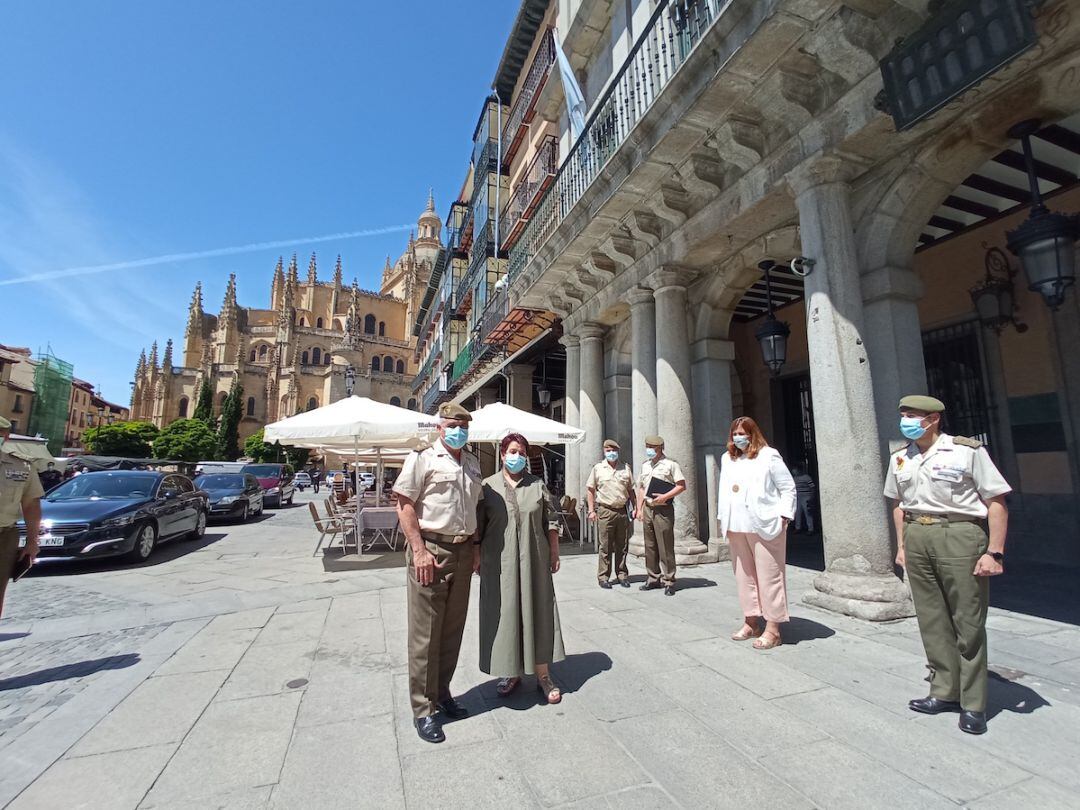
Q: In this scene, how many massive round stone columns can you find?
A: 5